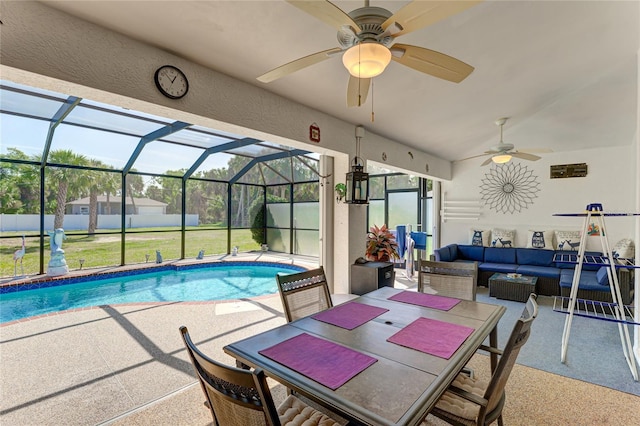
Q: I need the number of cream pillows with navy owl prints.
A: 2